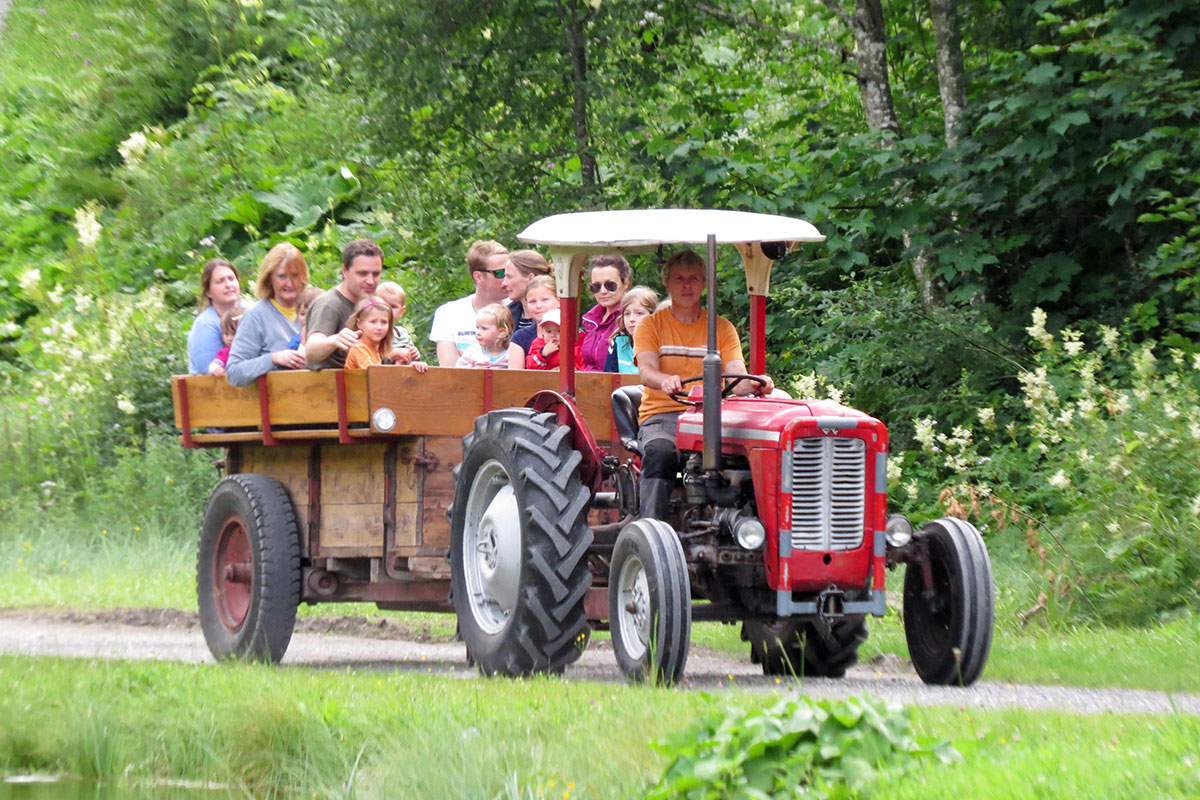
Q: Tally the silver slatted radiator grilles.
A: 1